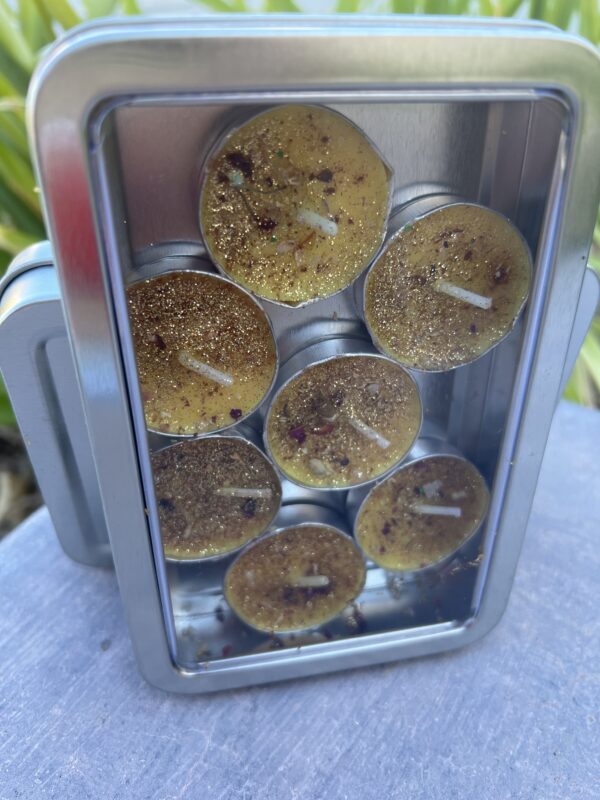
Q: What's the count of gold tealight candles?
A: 7